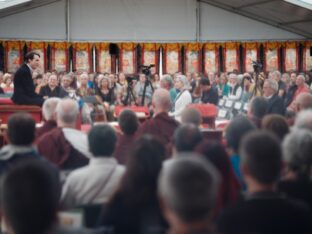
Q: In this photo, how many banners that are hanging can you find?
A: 15